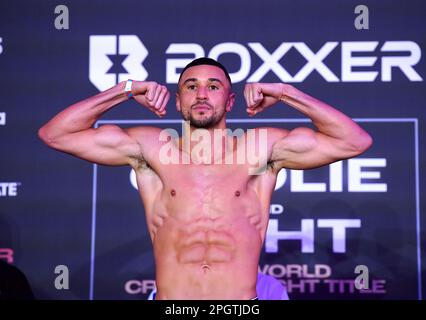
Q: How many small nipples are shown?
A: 2